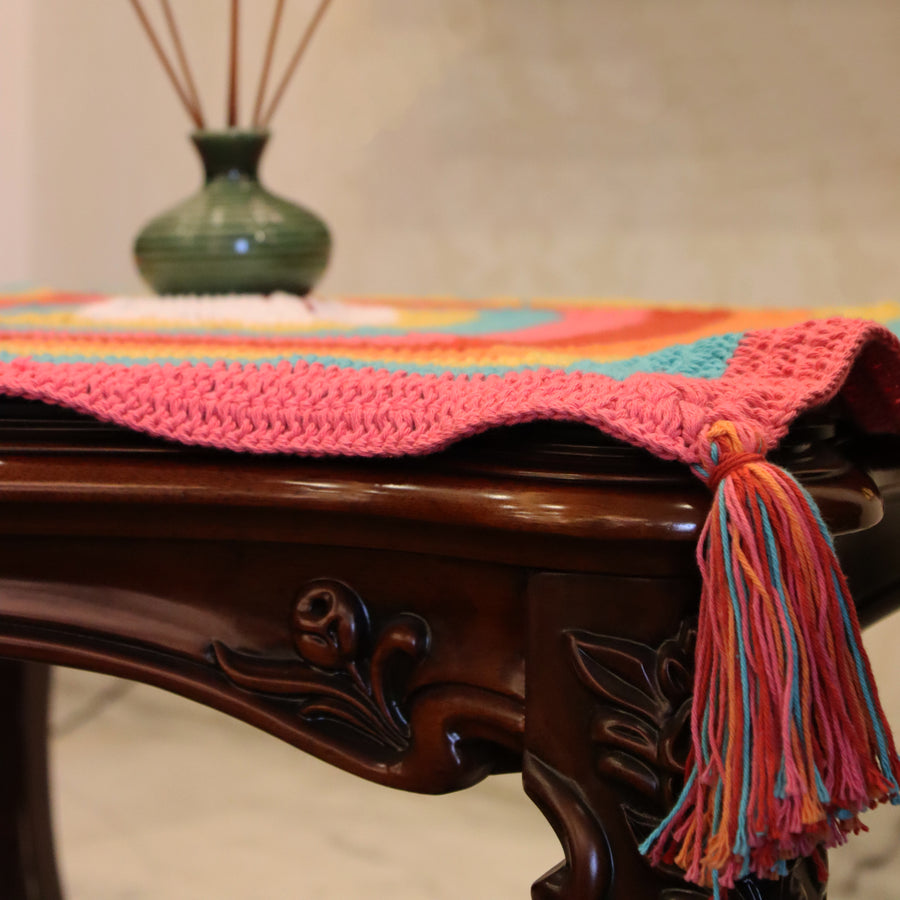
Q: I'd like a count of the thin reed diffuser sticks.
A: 5